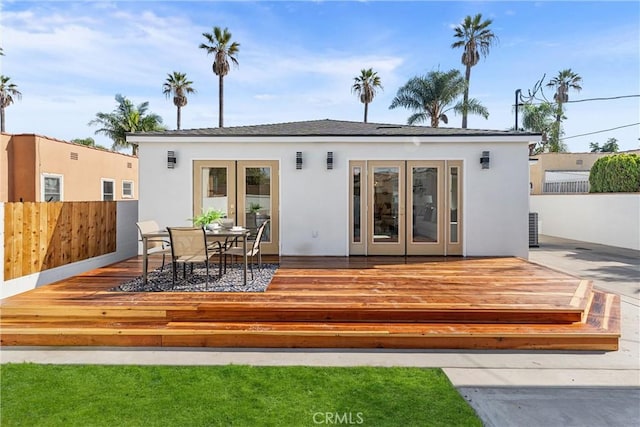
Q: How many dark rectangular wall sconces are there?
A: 4